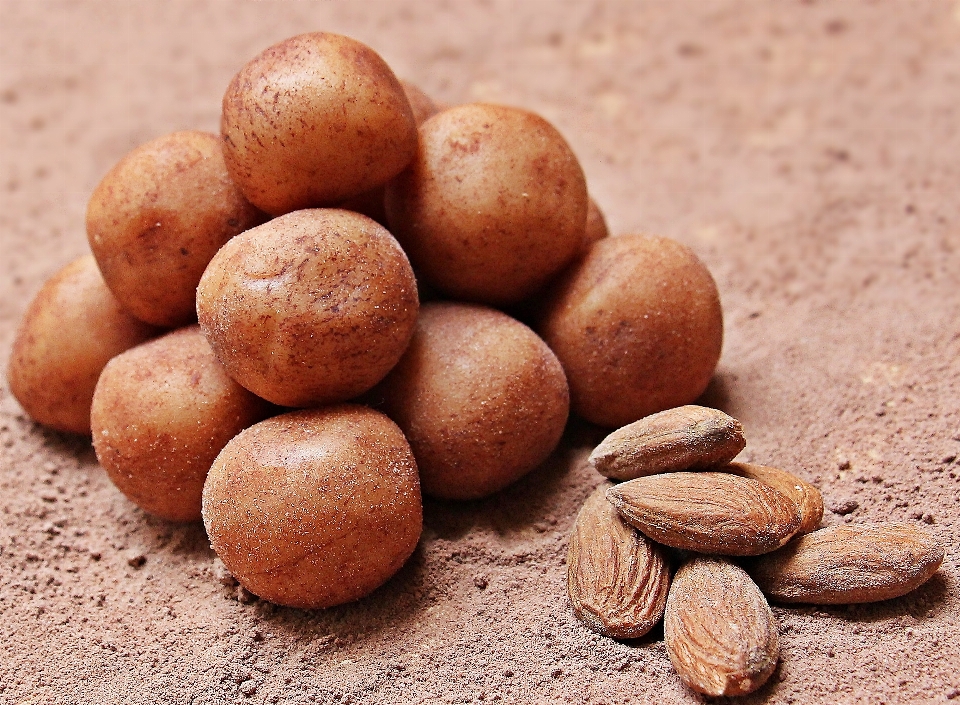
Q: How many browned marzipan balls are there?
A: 11